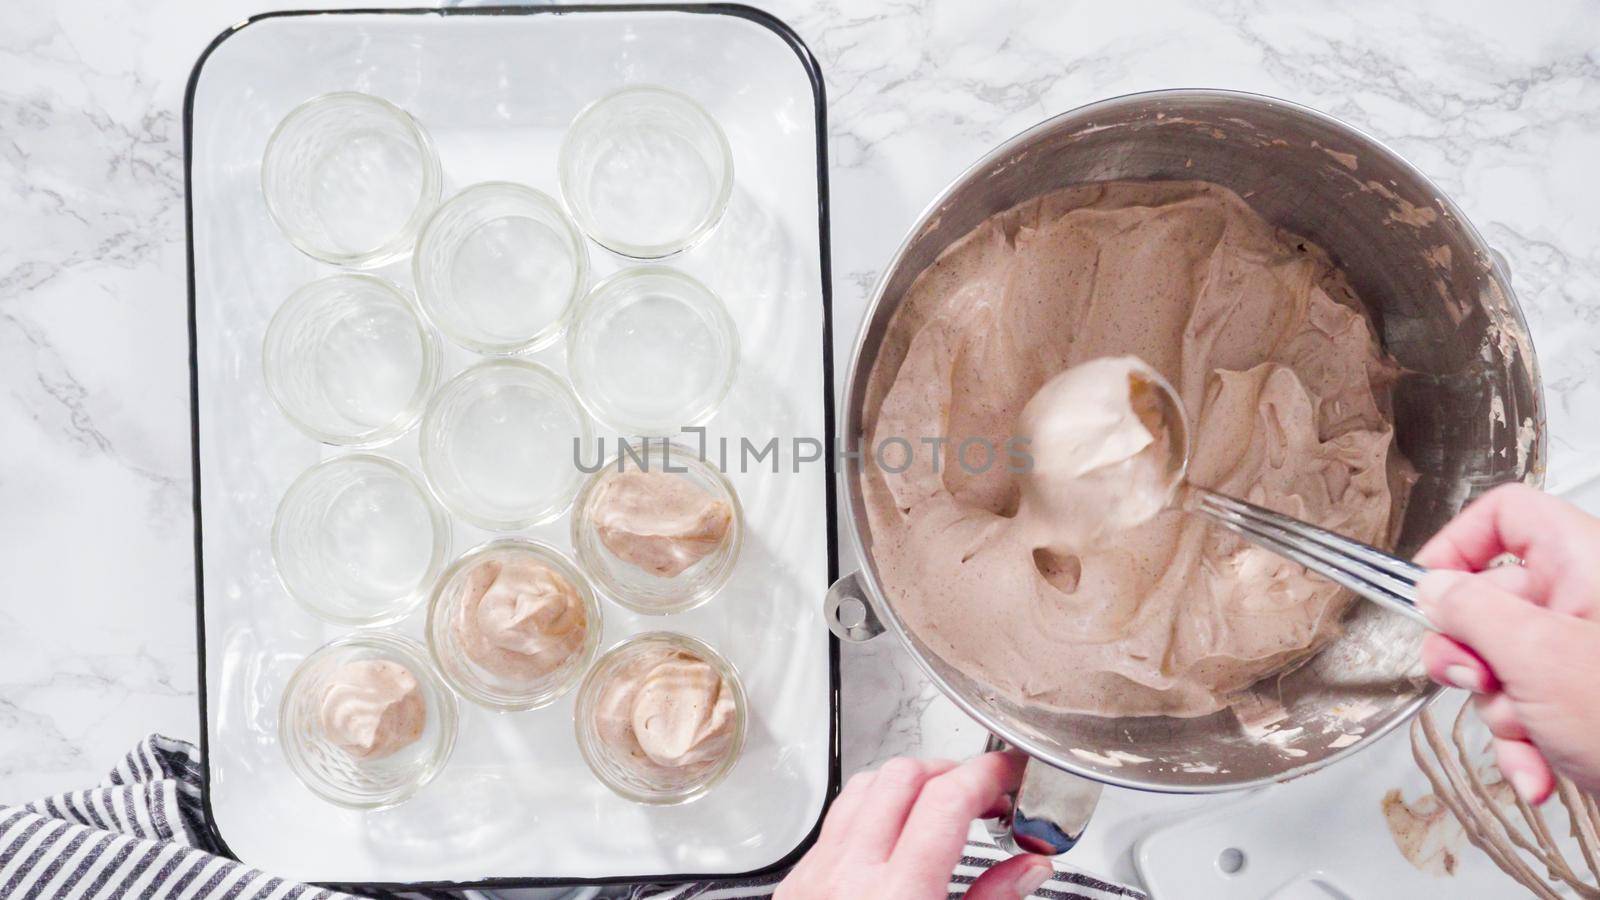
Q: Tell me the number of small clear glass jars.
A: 11